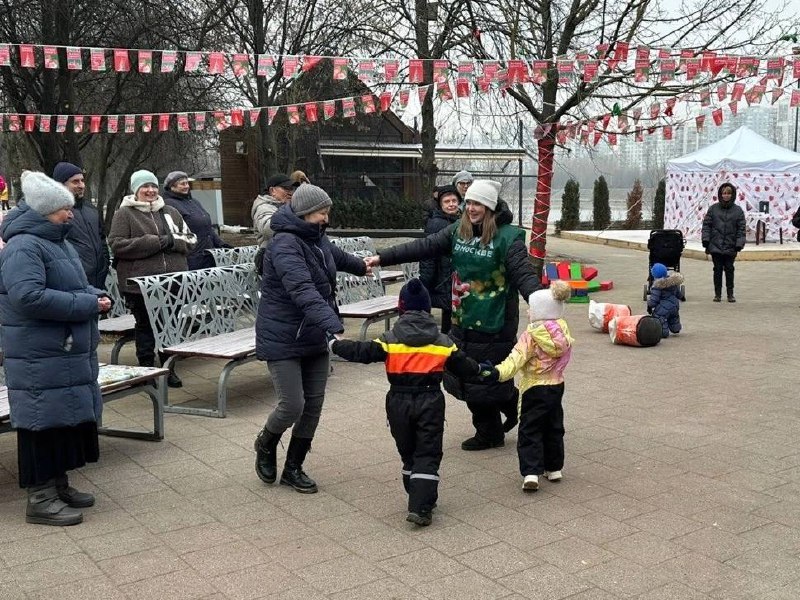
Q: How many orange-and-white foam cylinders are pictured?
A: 2